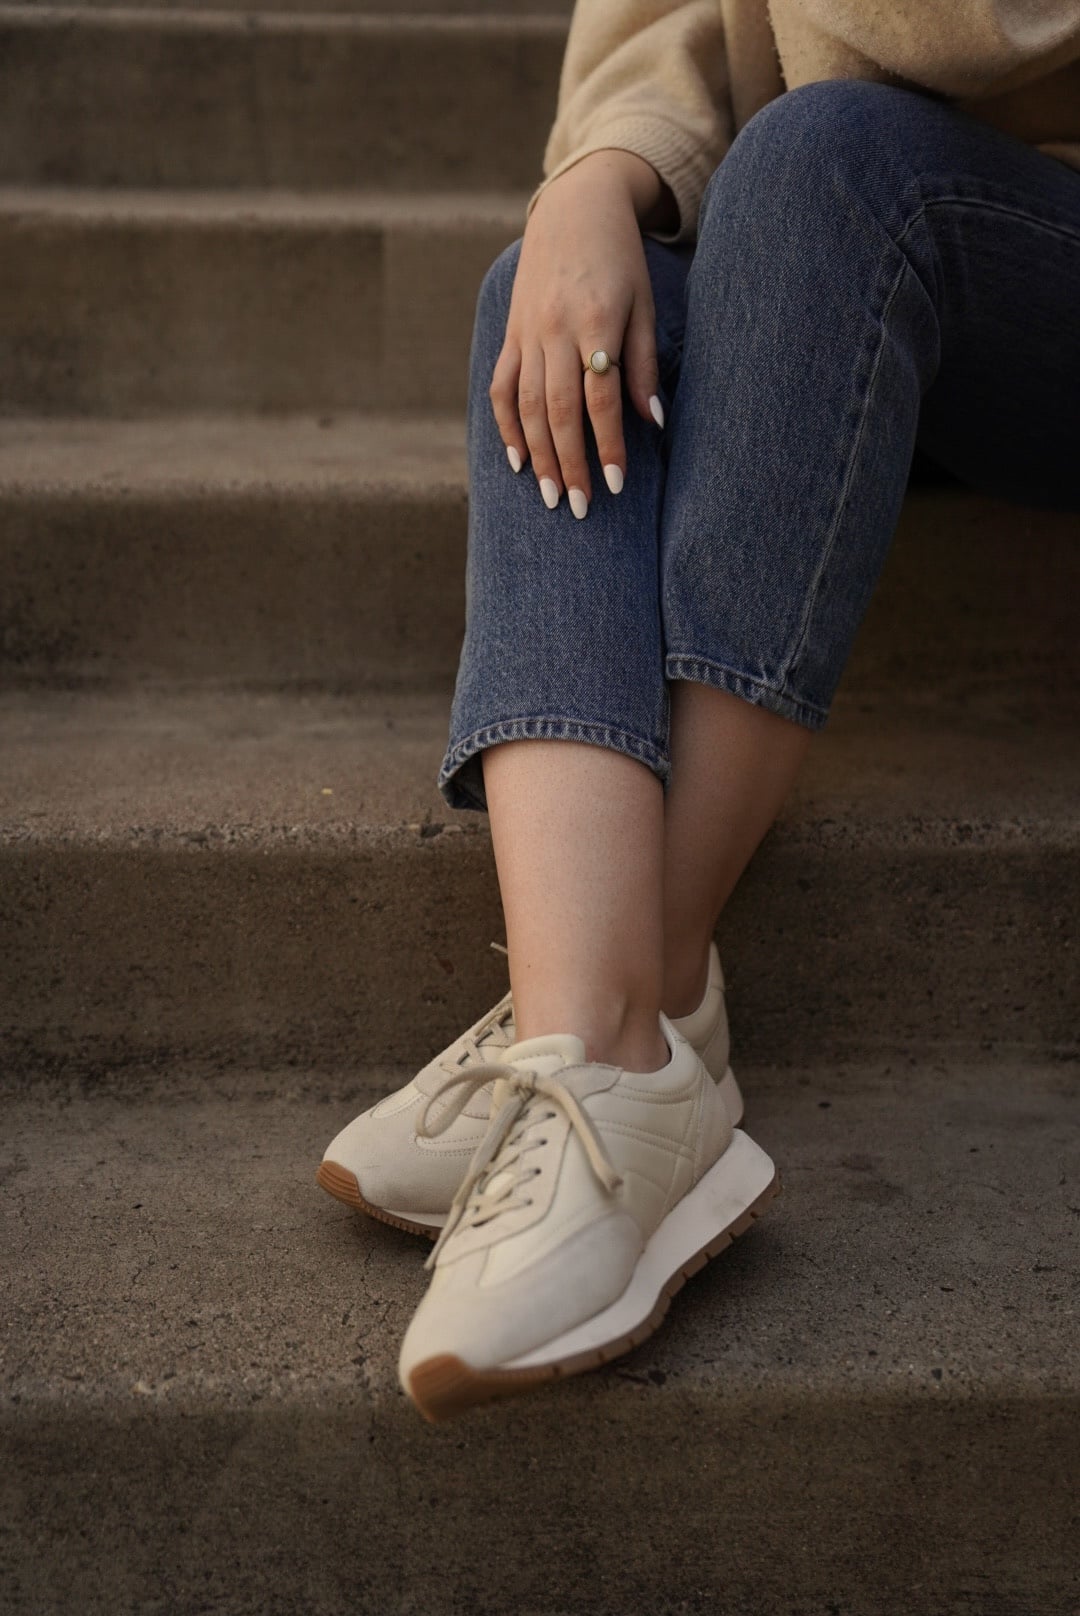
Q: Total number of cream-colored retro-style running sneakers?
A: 2